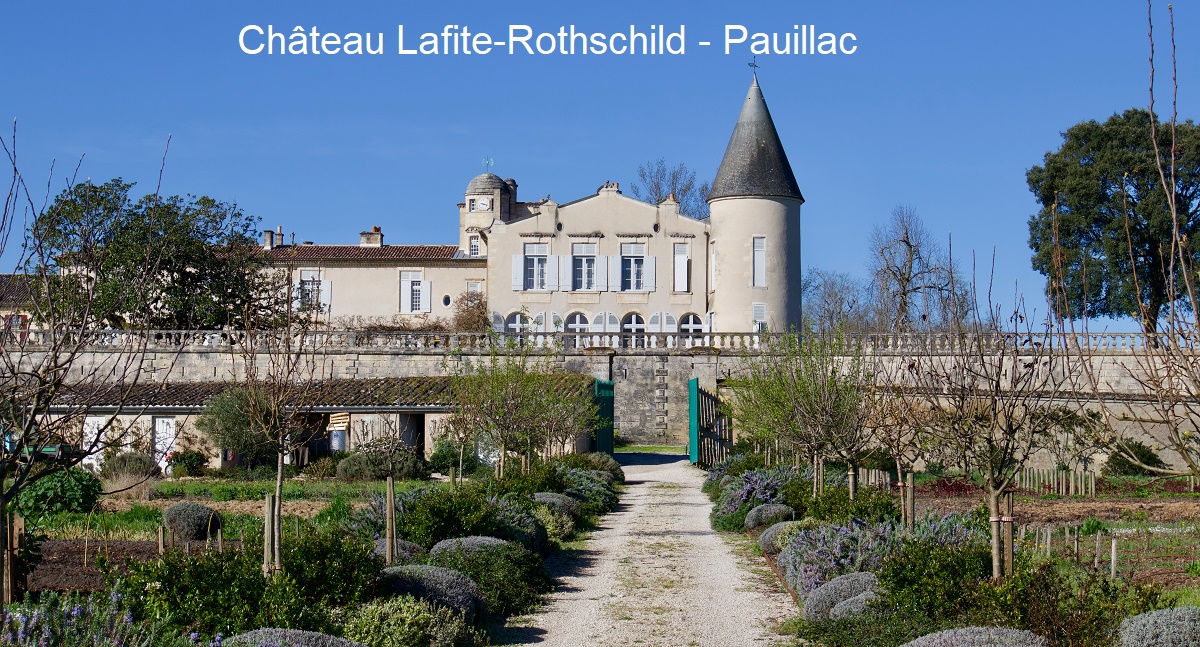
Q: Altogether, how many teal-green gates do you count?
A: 2